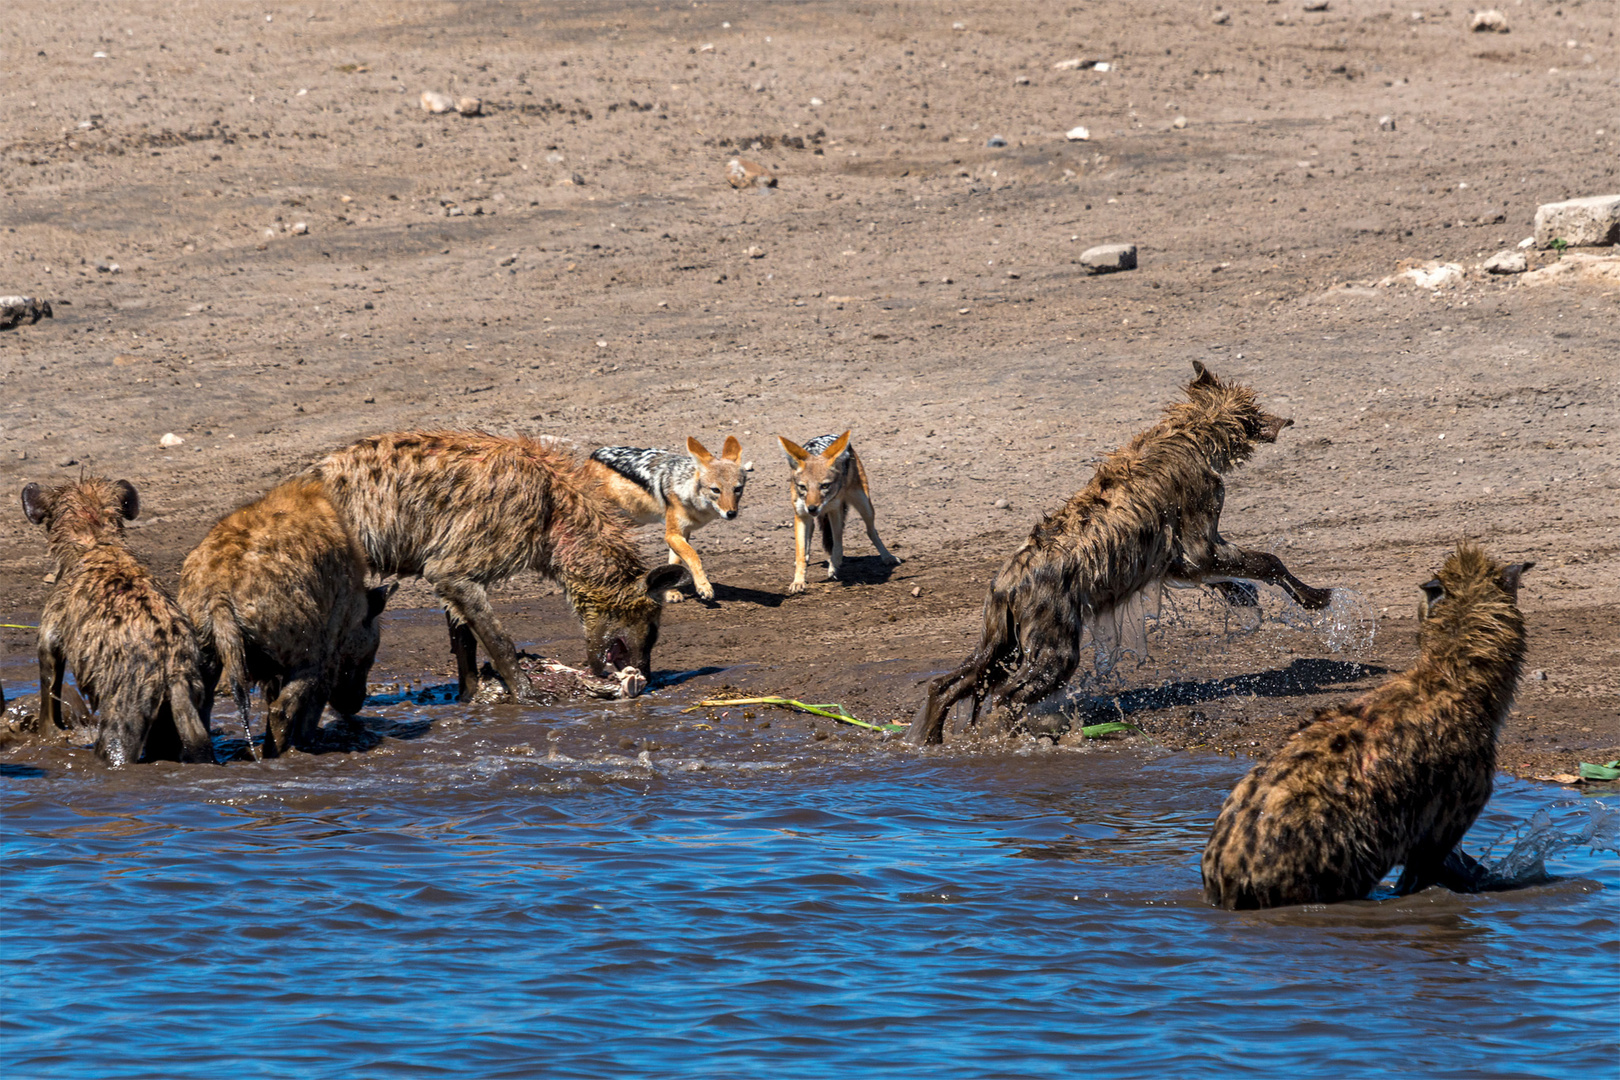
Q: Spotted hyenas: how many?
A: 5